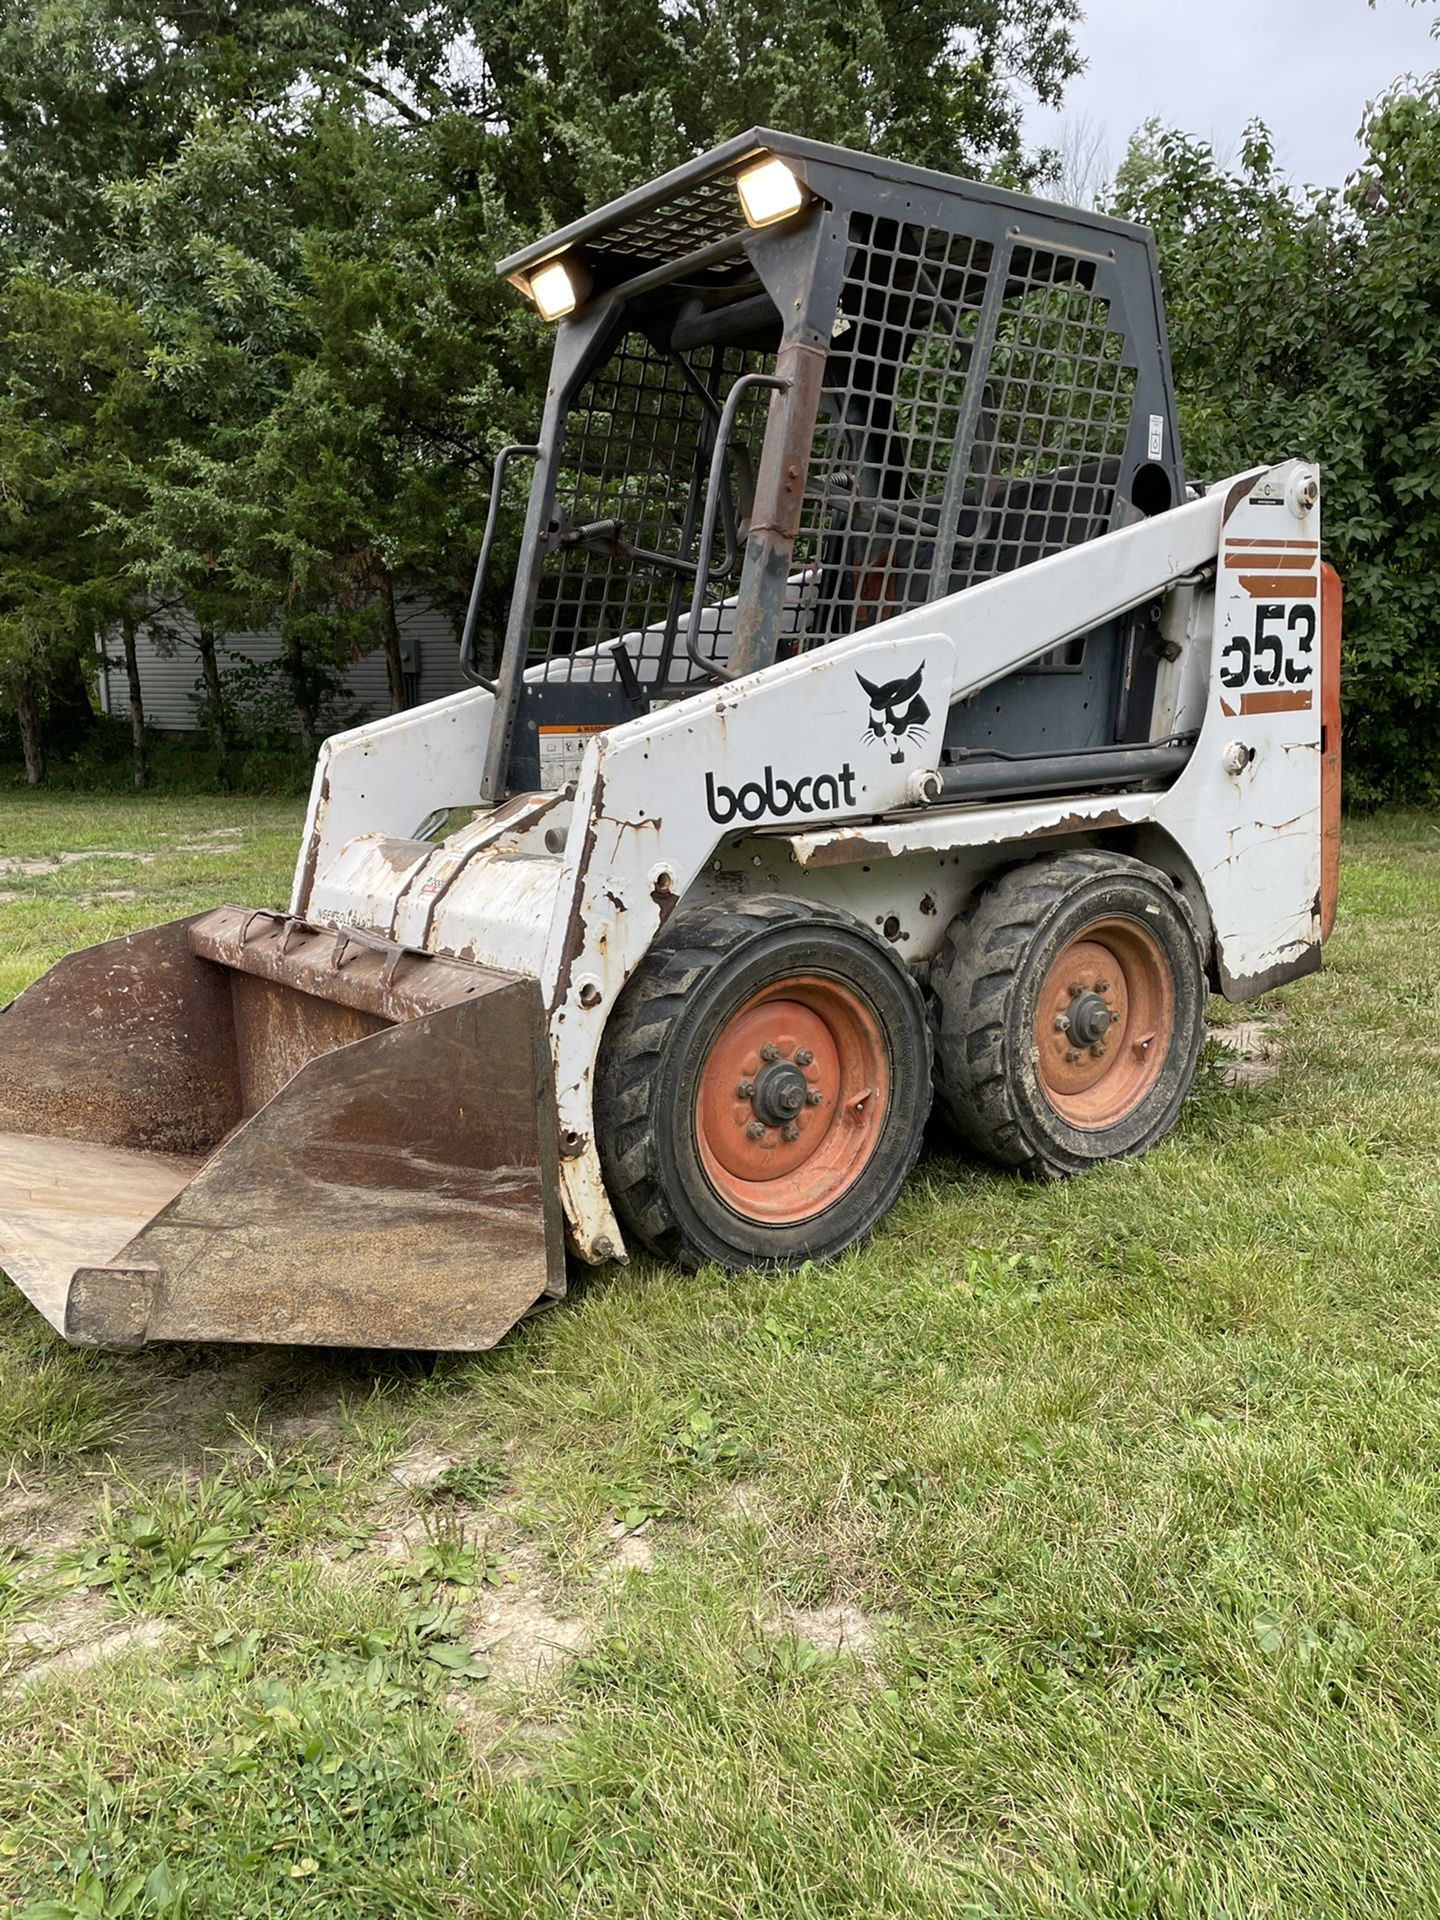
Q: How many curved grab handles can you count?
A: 2